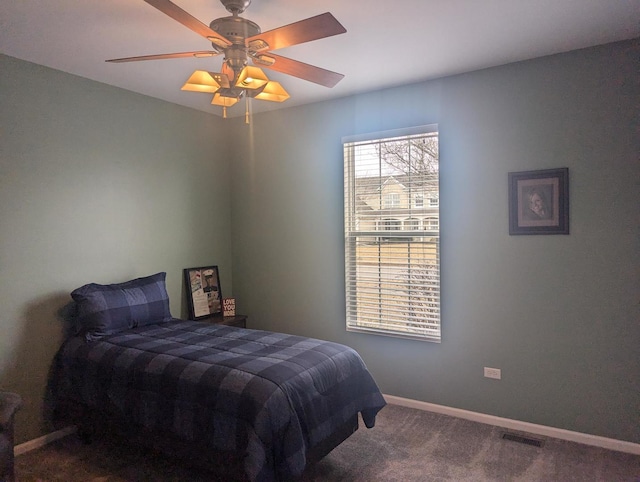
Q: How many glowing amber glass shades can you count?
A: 4